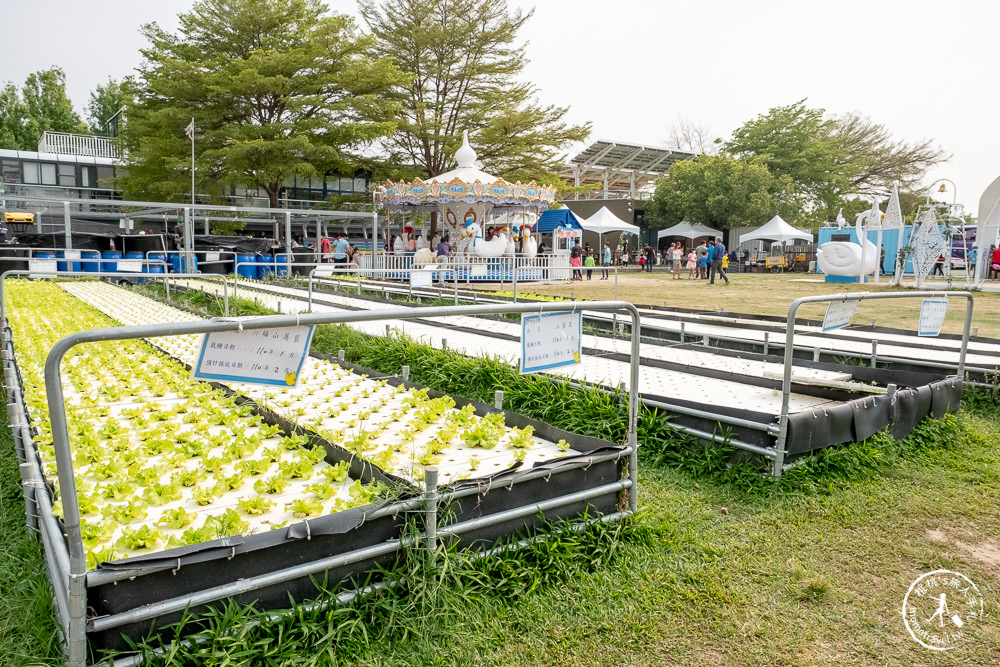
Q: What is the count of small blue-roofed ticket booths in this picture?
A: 1